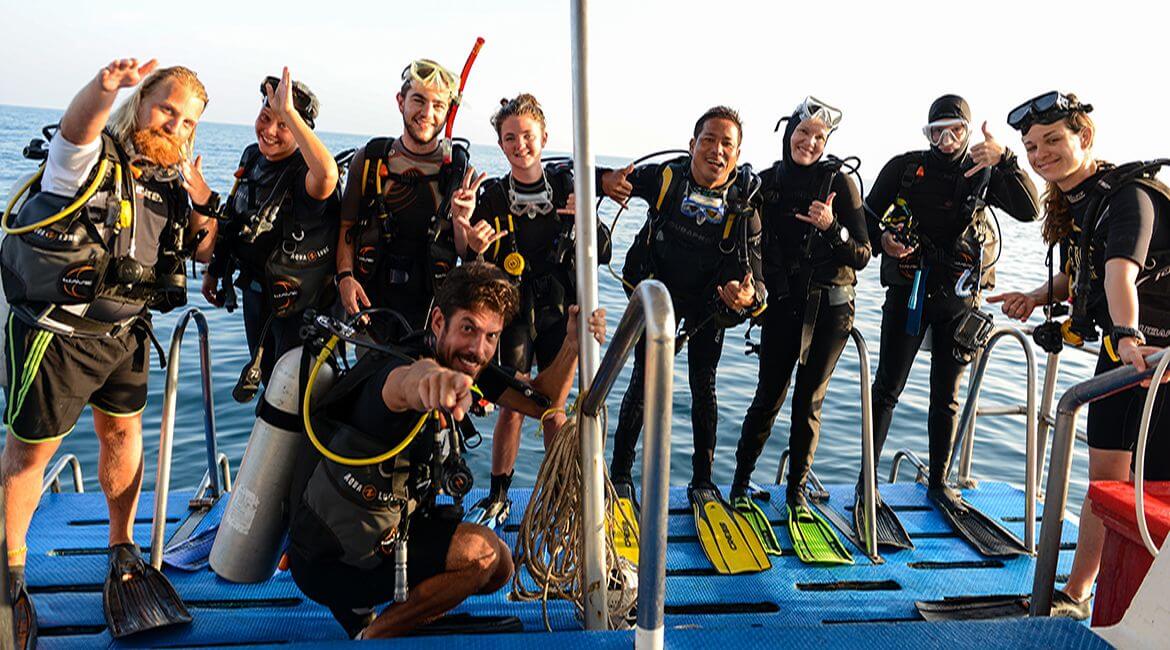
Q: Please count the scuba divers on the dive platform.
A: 9